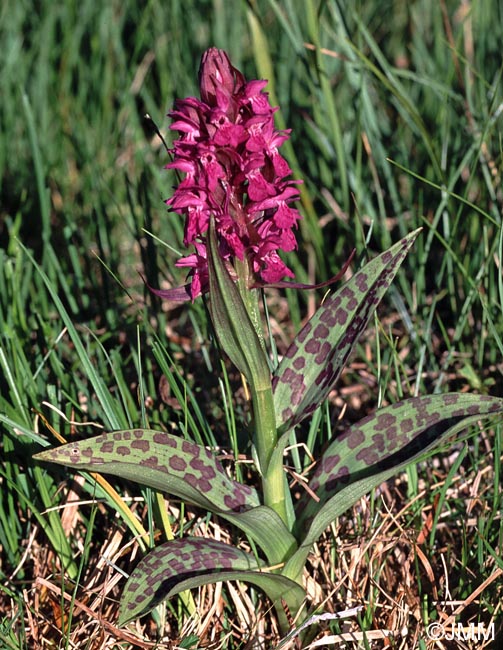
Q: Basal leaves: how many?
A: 4